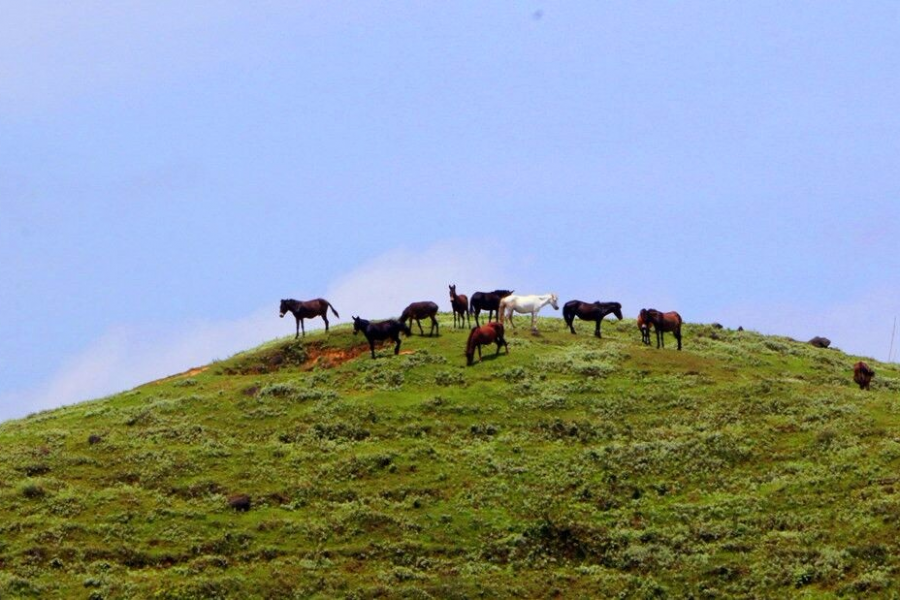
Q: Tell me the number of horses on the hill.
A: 11